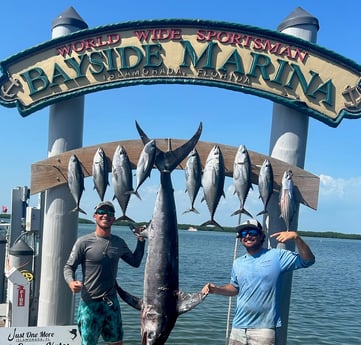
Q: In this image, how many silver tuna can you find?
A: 9